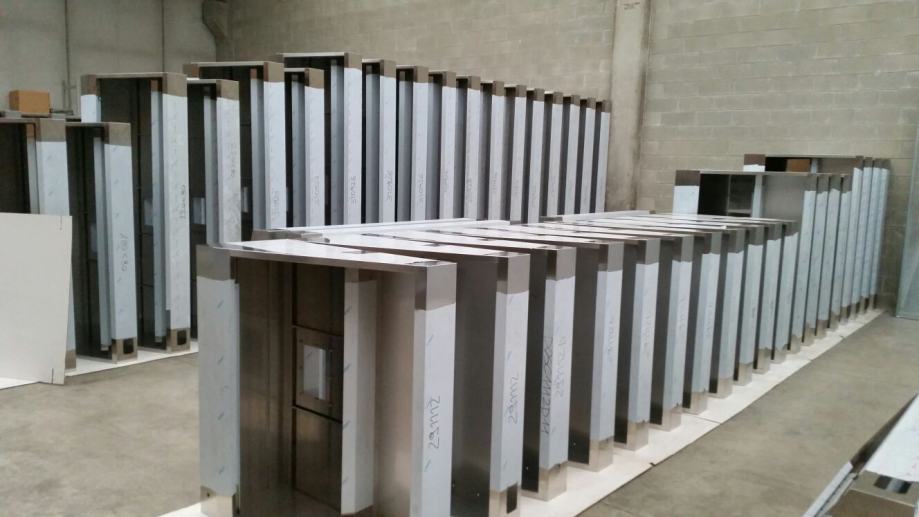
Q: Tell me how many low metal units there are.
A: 11